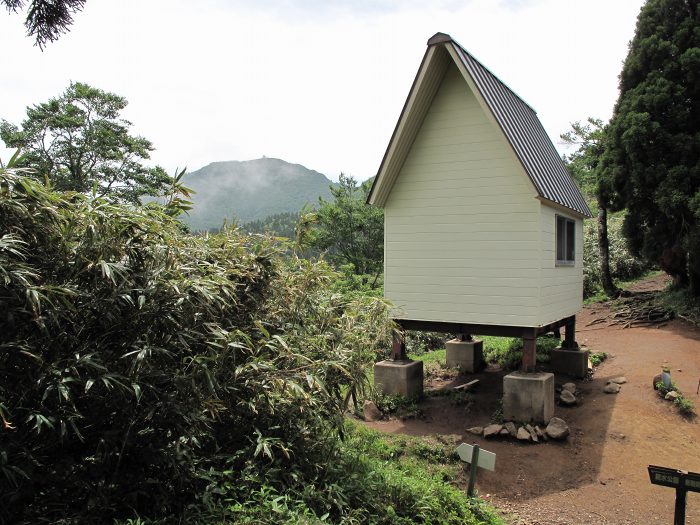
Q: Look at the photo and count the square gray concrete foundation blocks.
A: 4